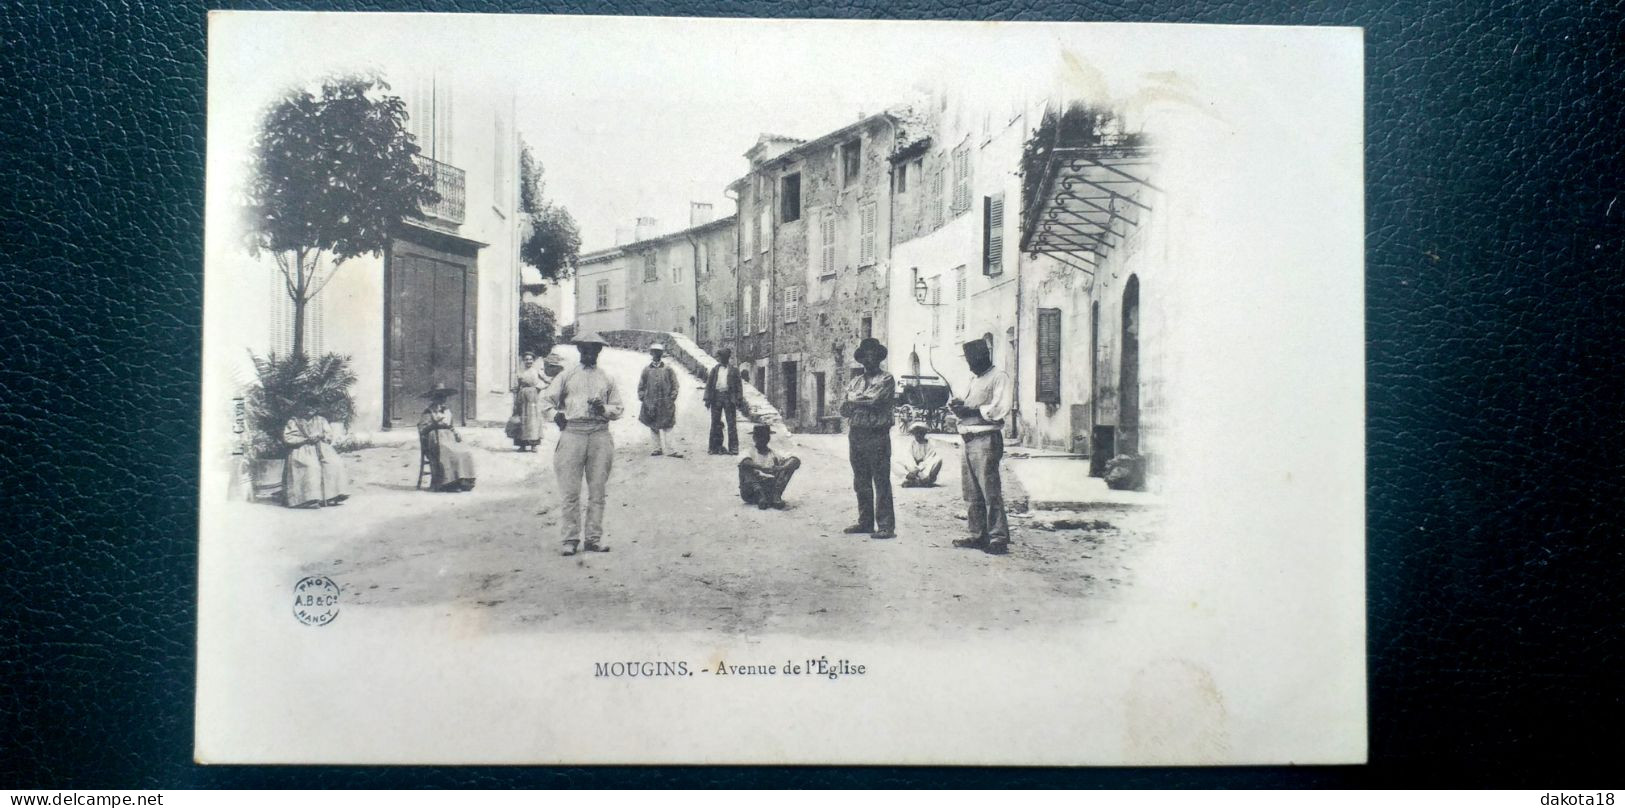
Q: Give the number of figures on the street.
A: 10